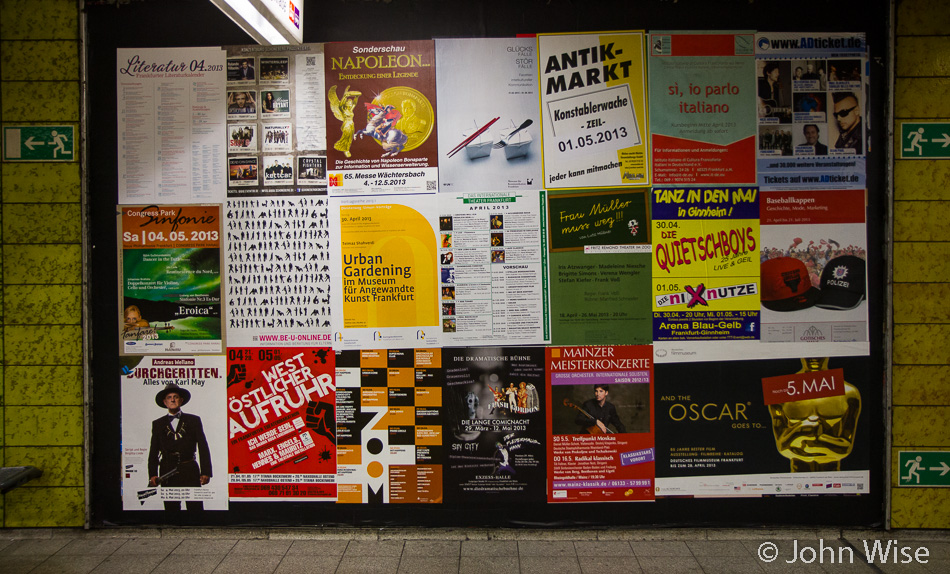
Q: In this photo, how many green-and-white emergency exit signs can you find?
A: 3